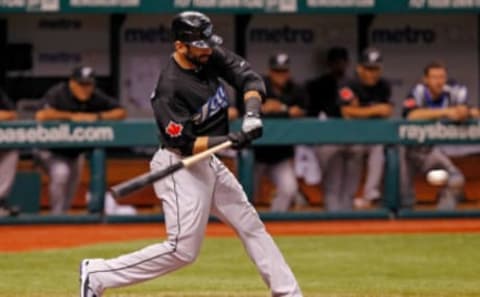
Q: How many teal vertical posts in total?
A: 3